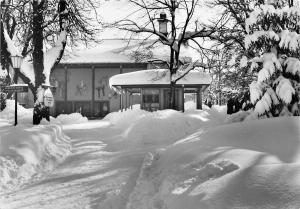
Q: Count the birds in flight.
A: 0